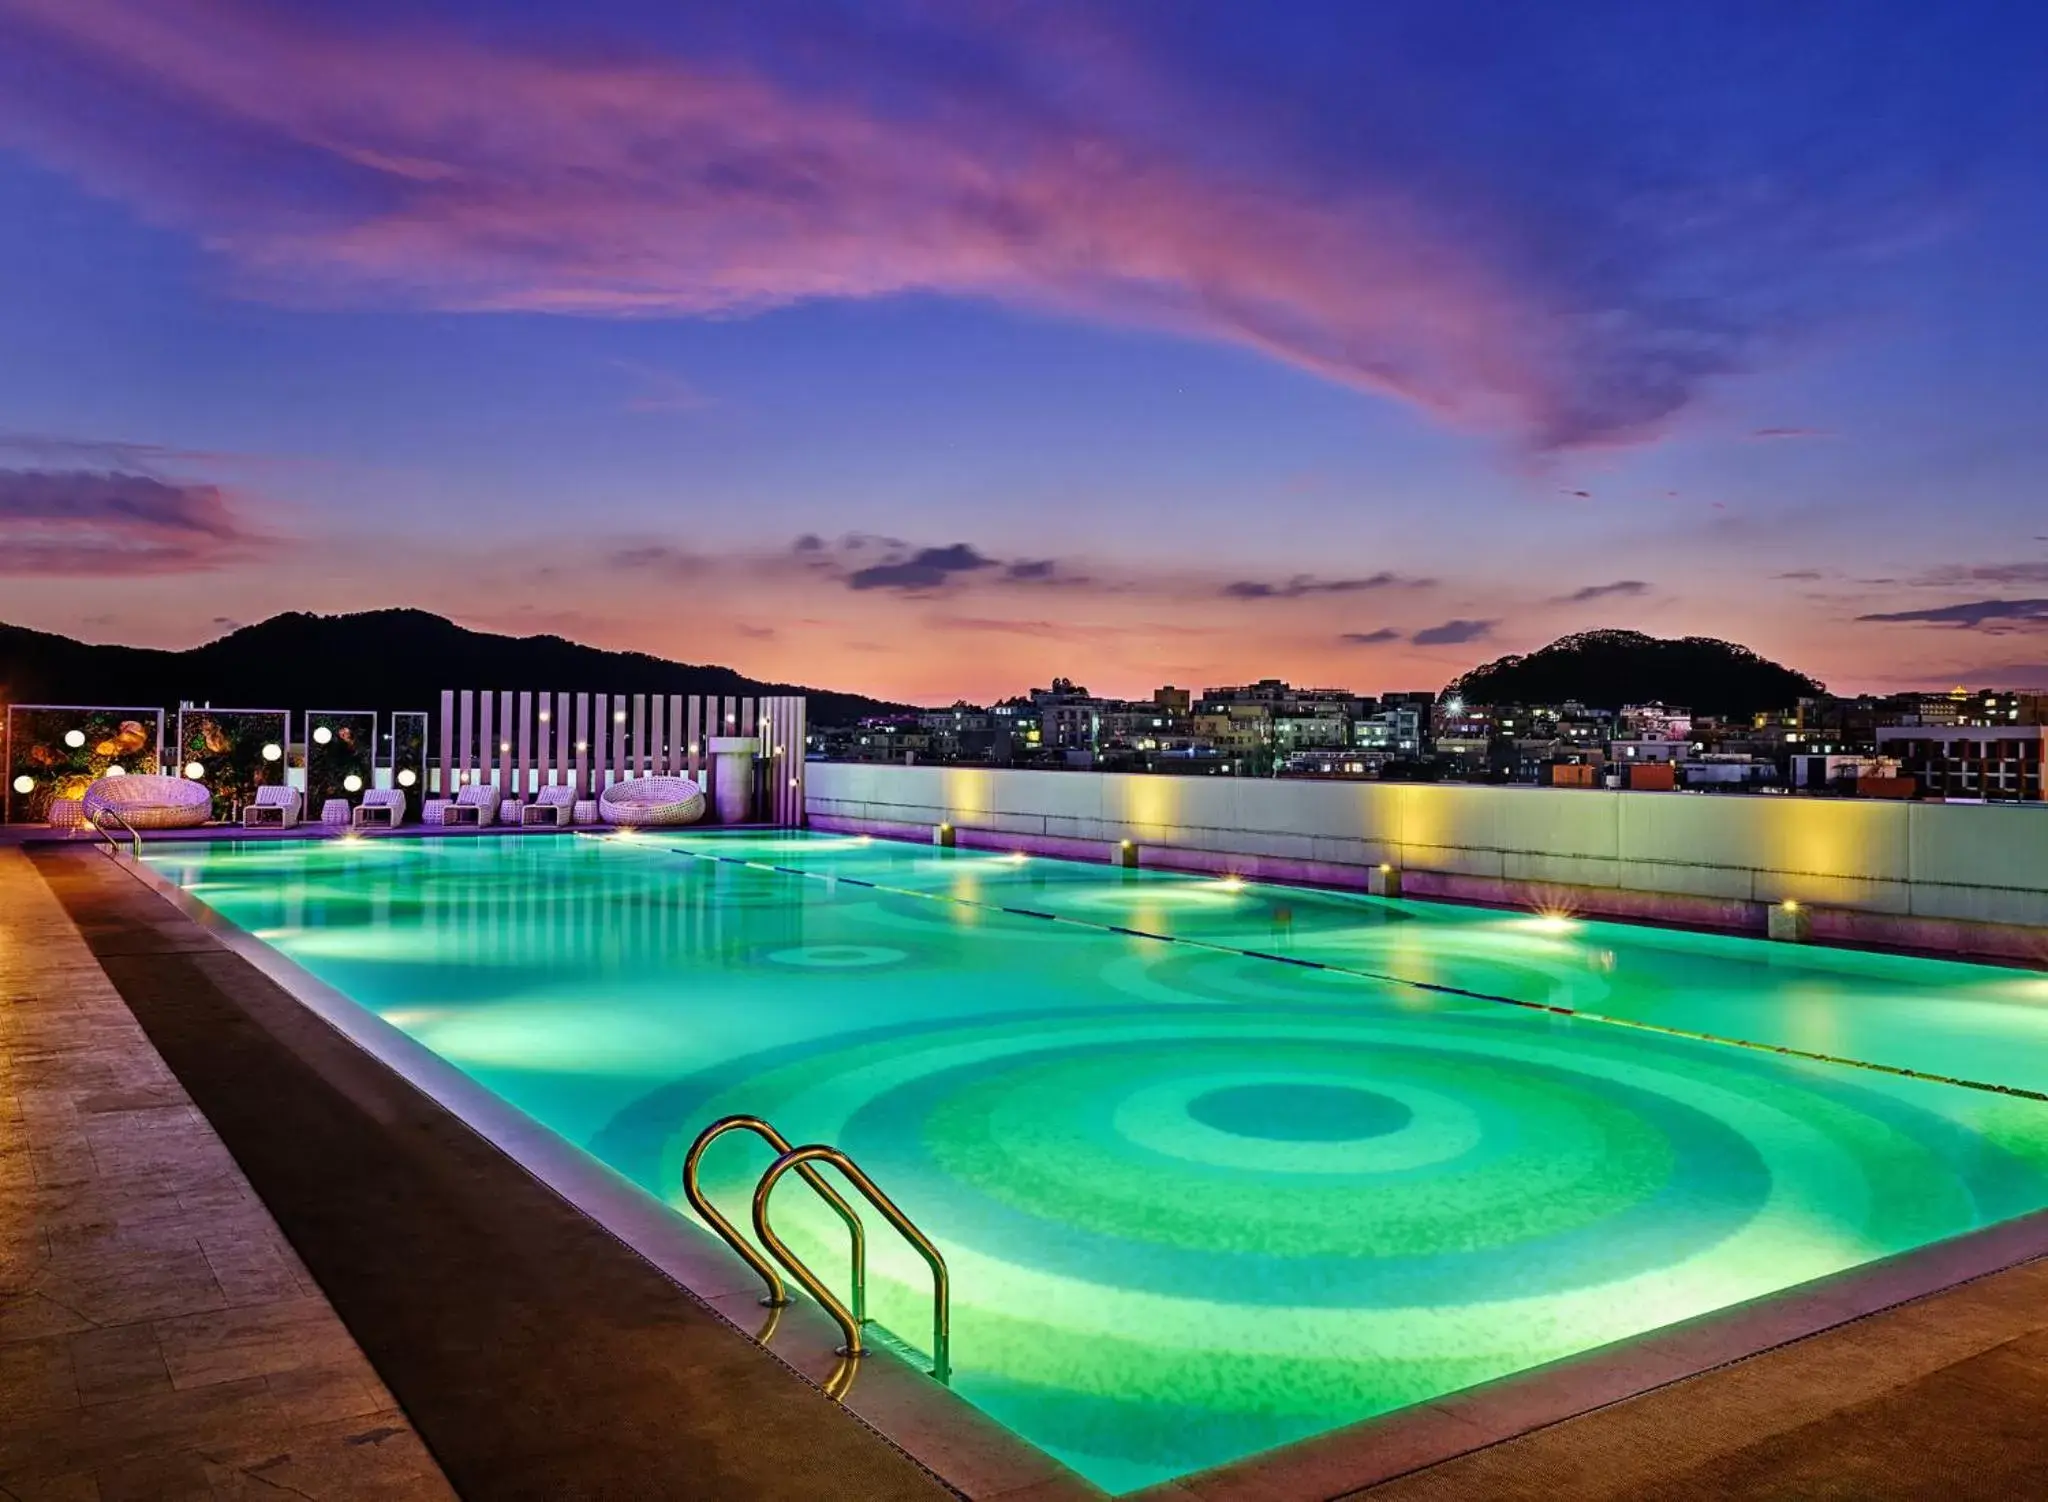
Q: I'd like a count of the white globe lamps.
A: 8